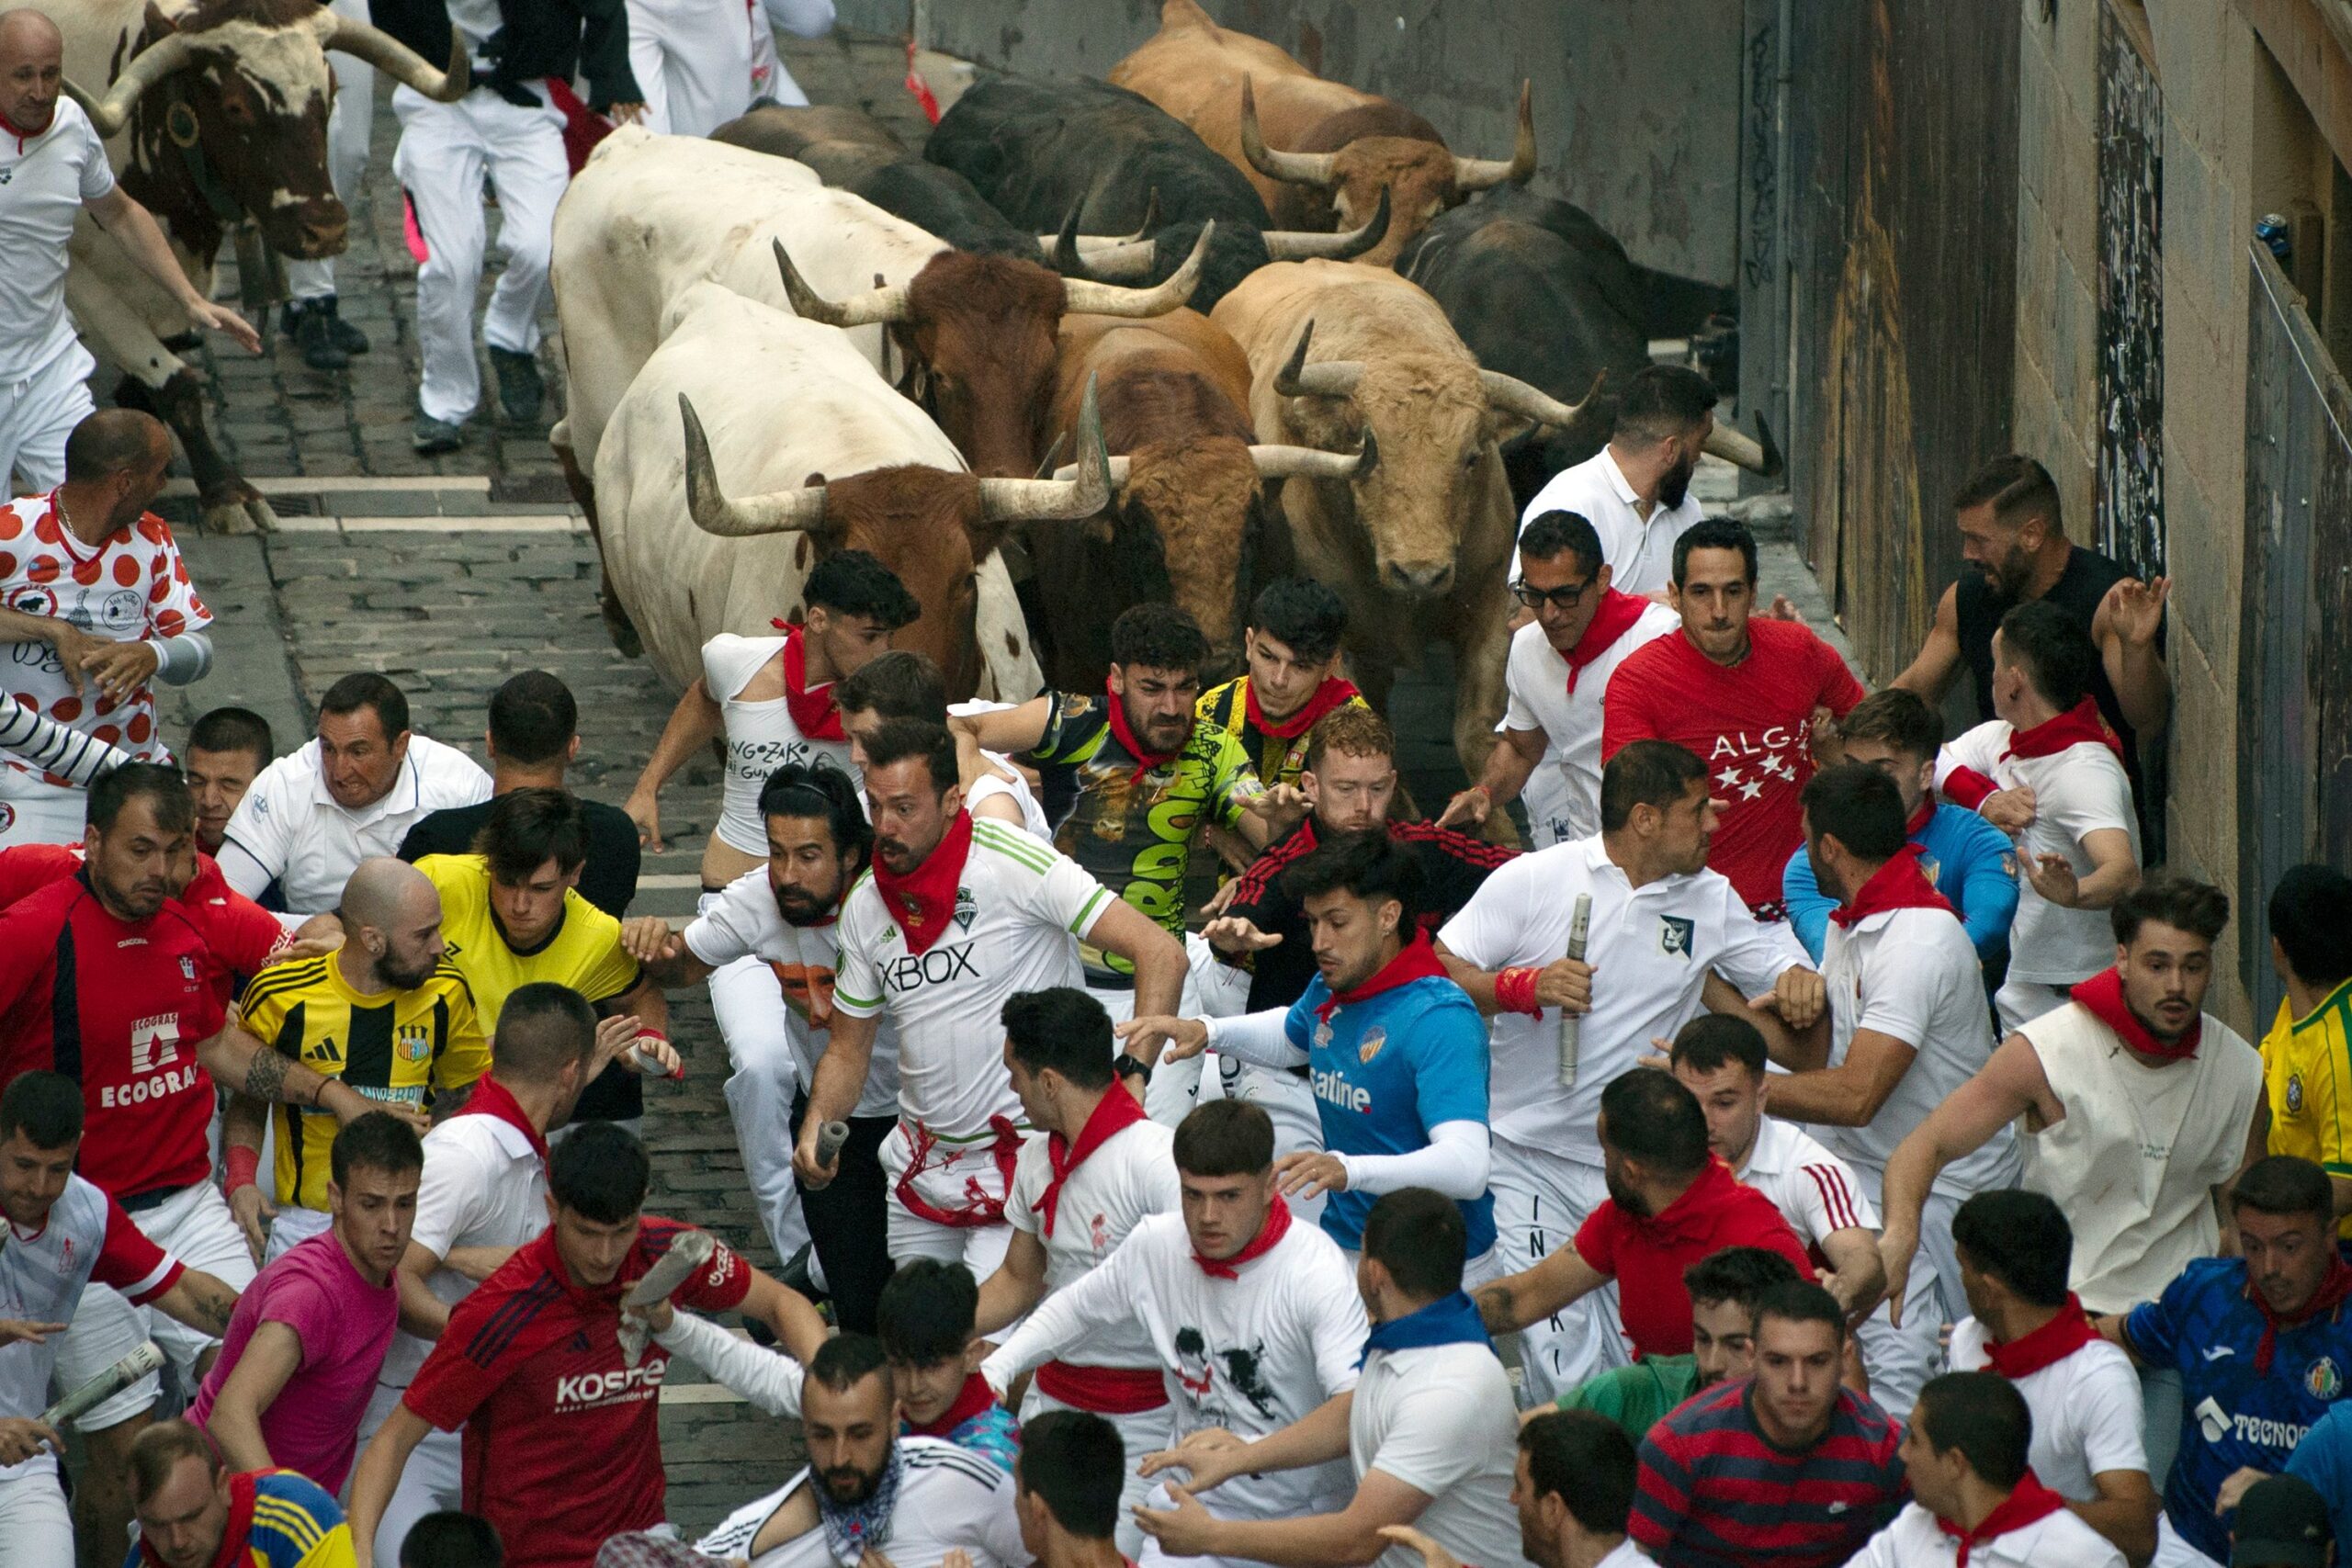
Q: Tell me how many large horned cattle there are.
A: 9